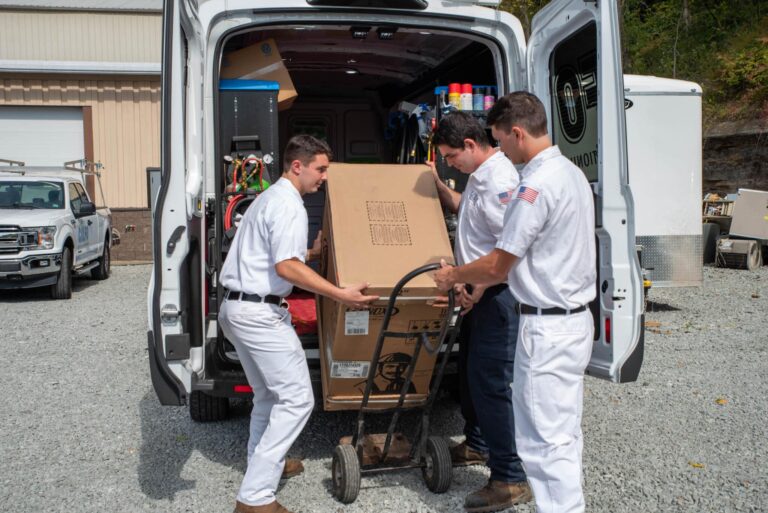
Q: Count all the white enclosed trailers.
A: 1